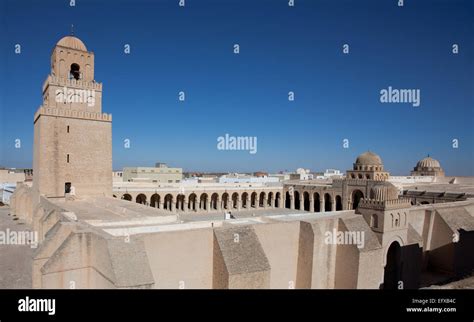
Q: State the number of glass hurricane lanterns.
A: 0